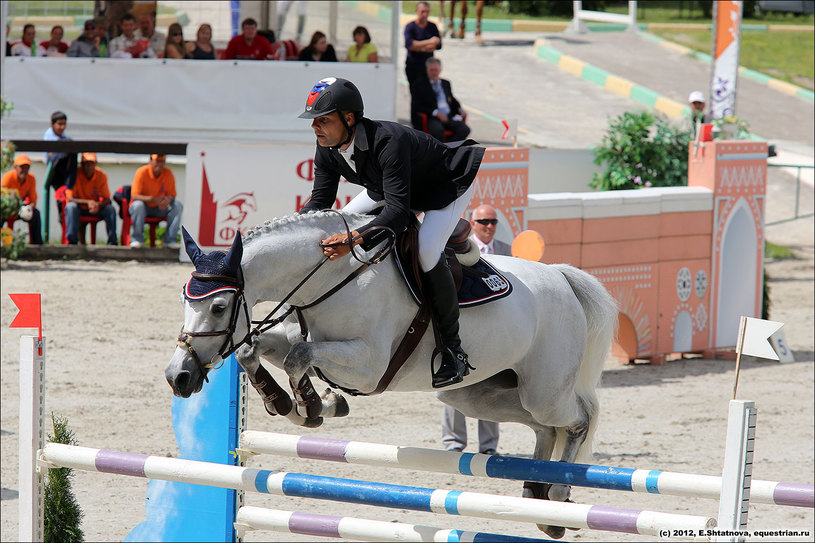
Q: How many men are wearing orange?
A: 3